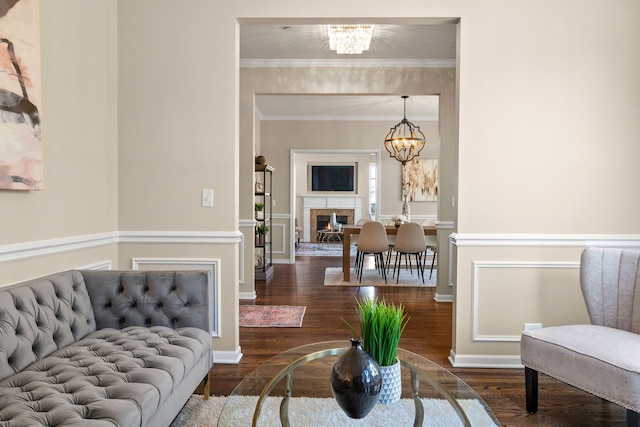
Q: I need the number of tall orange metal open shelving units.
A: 0